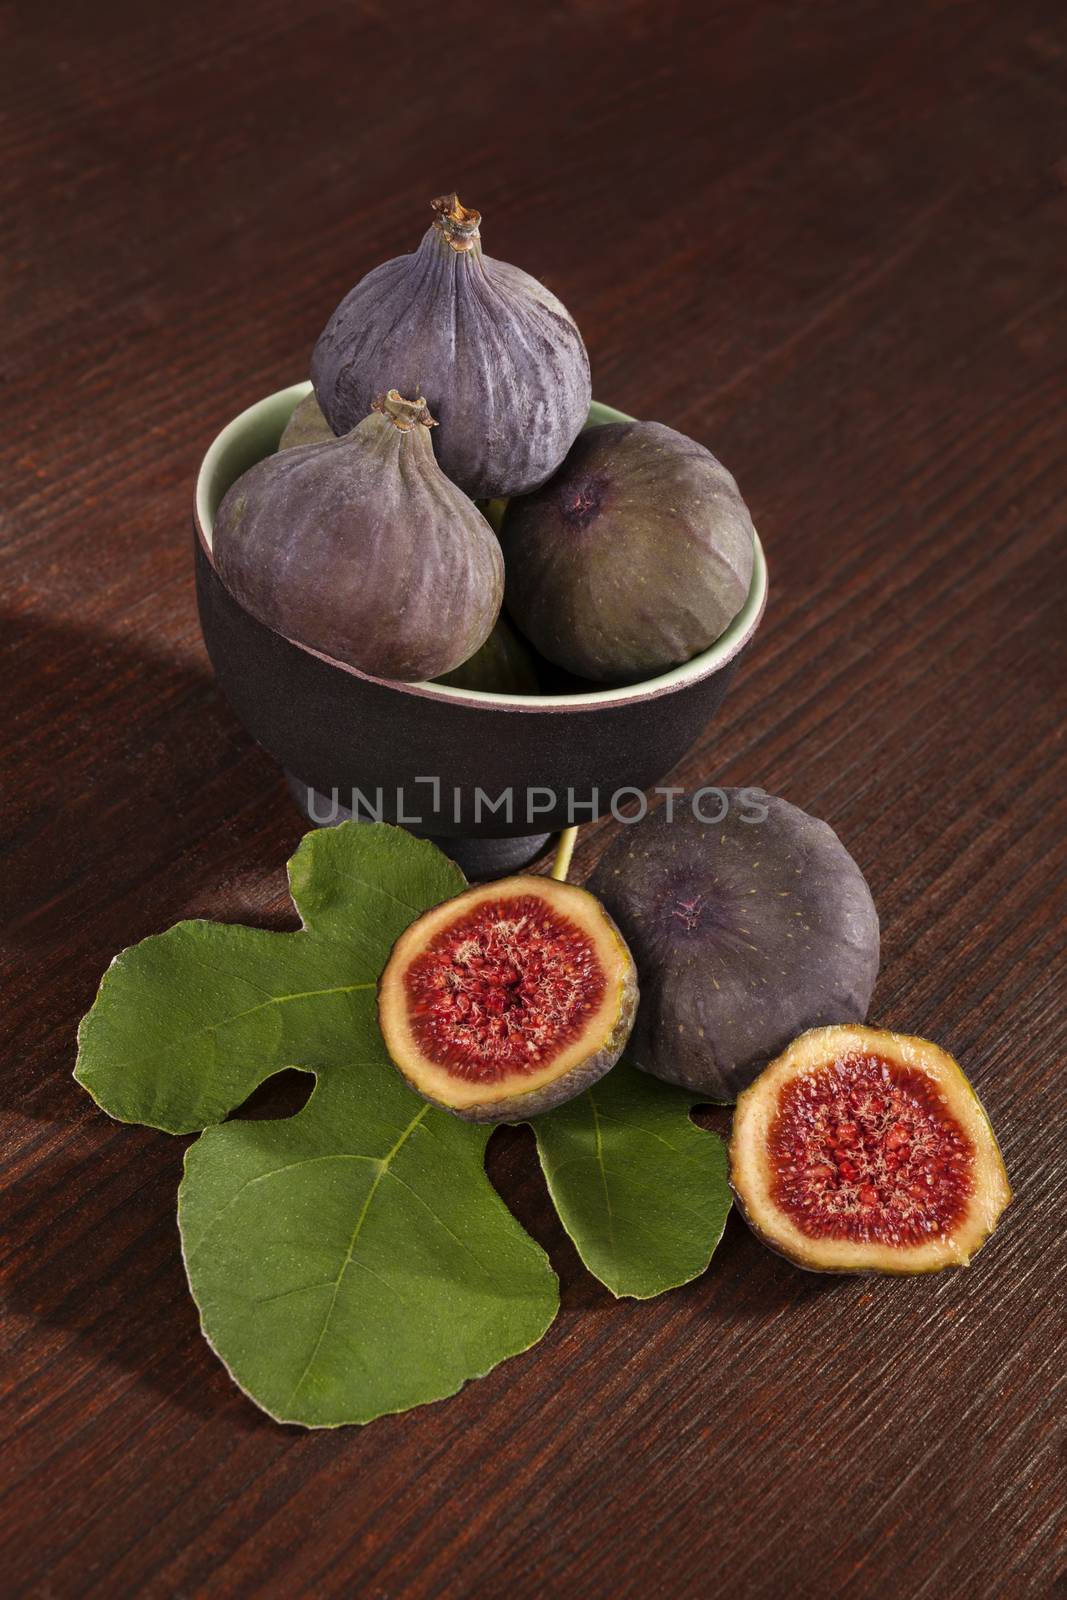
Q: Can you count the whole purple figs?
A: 4